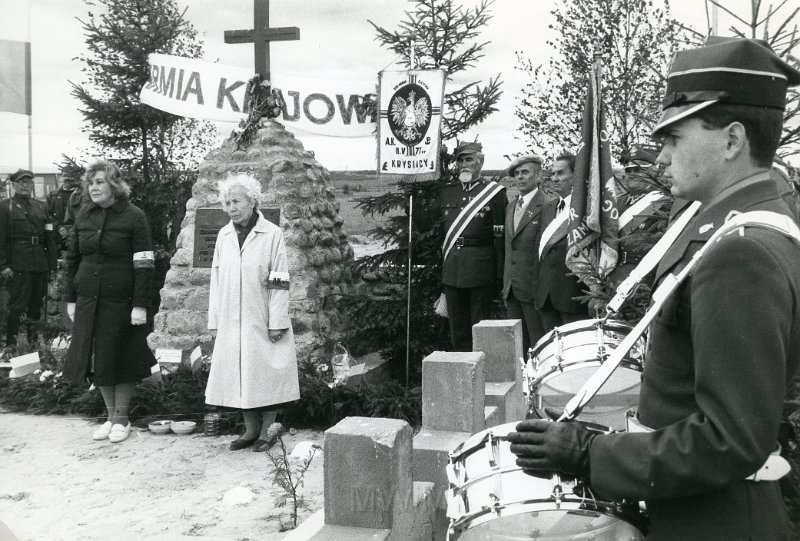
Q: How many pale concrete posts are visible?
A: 3